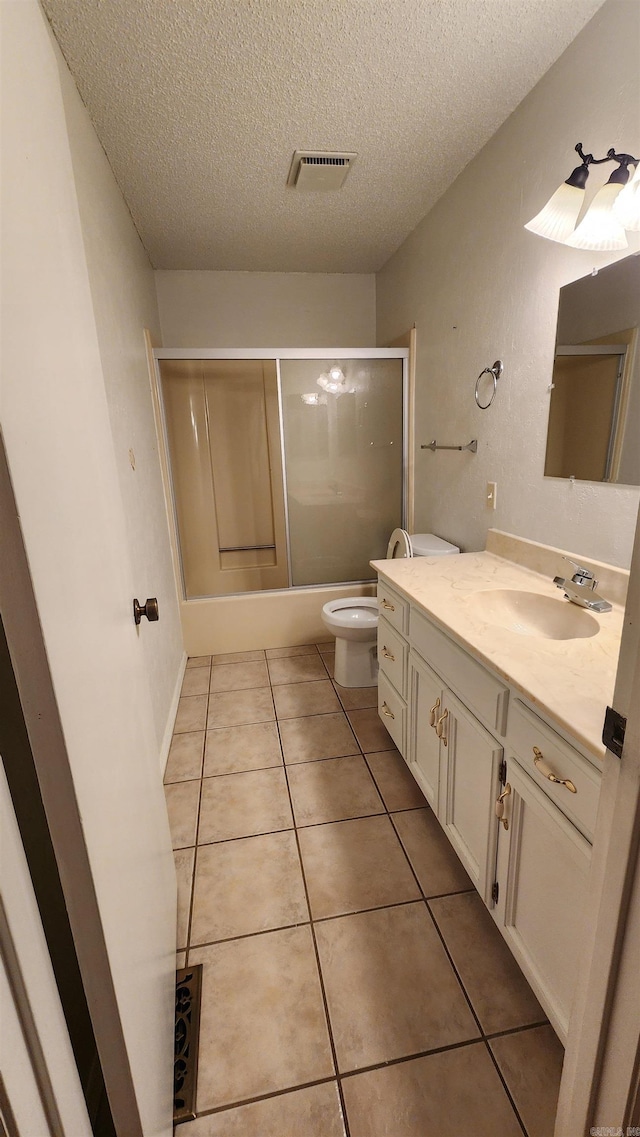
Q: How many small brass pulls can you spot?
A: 7